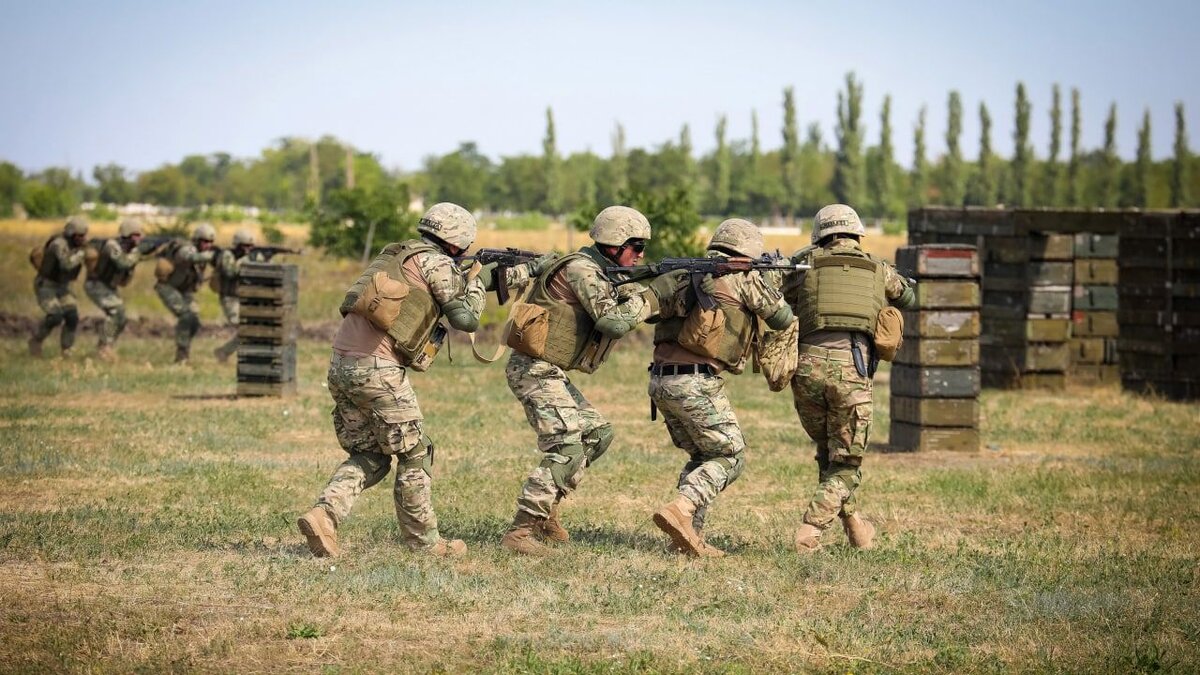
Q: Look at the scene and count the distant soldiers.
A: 4